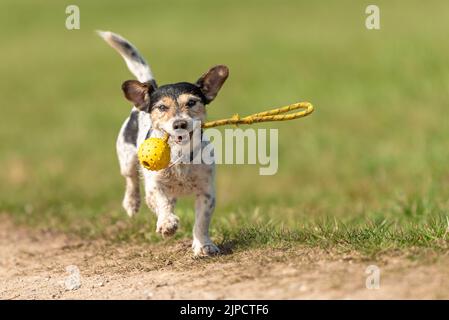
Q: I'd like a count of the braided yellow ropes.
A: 1